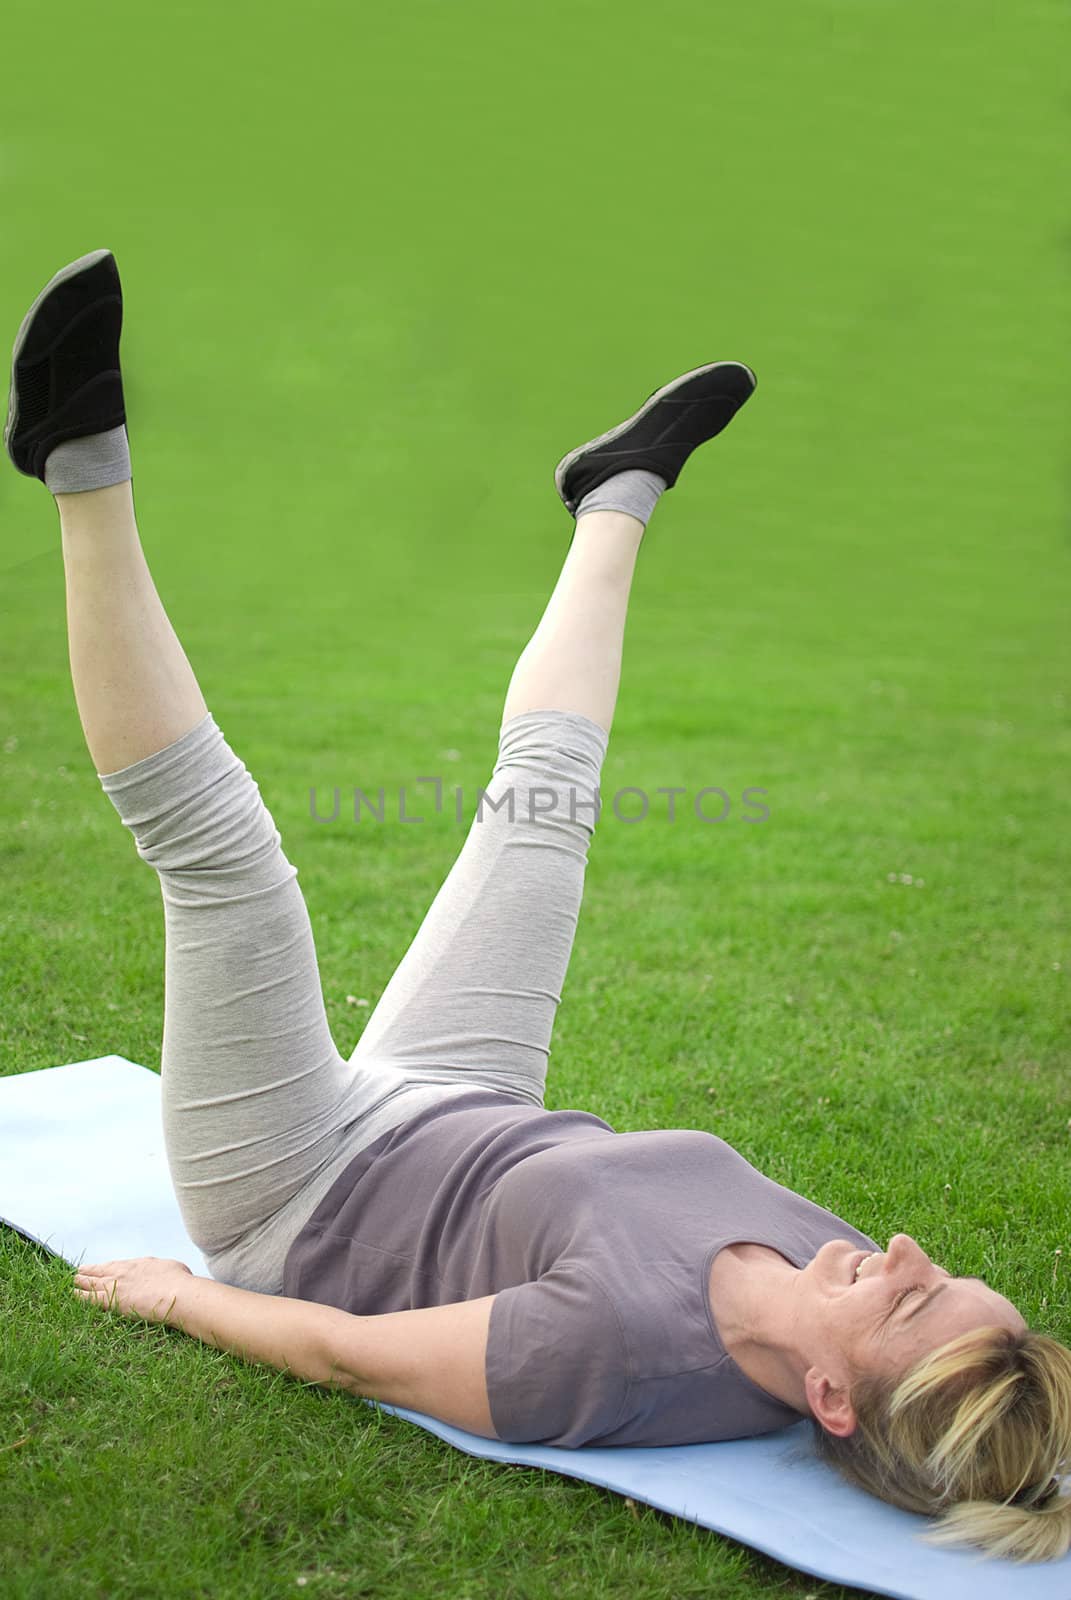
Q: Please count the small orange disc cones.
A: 0